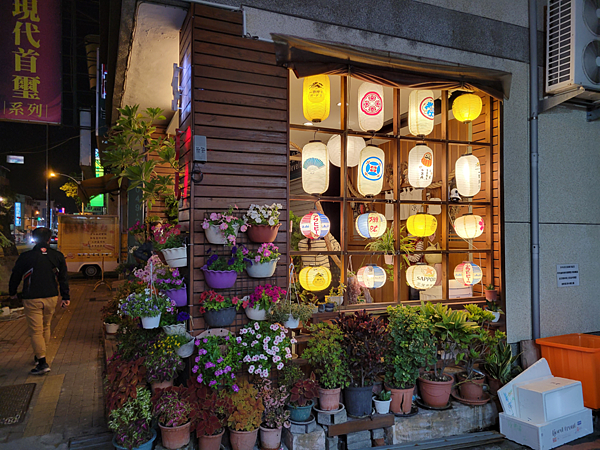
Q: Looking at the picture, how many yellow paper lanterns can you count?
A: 4